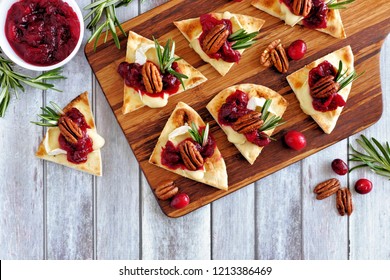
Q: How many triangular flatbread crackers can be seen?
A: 7